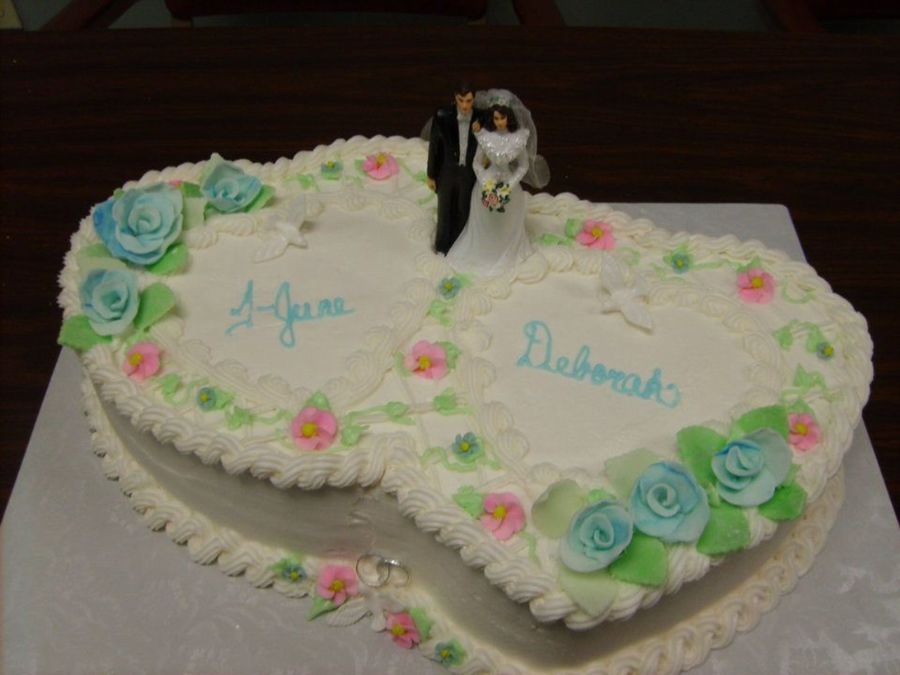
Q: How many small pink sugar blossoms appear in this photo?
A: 11